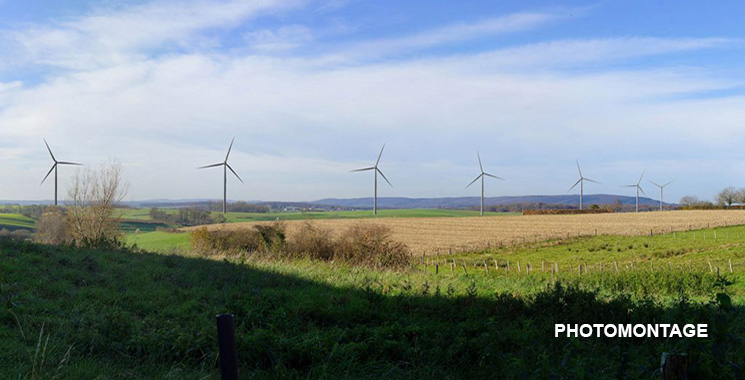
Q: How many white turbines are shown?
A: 7